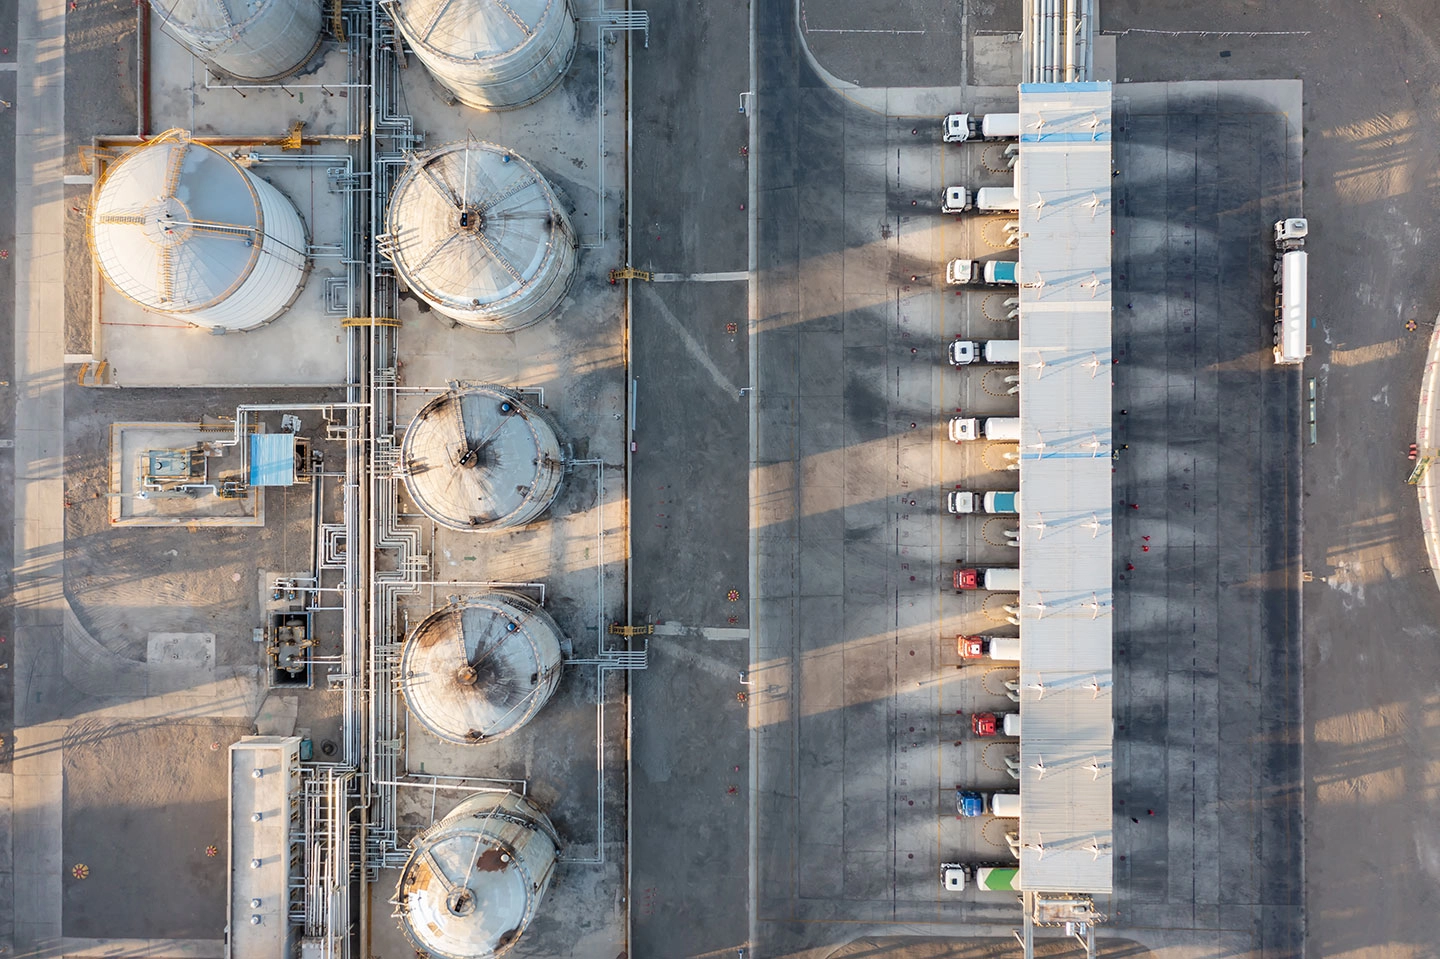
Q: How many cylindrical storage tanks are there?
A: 7